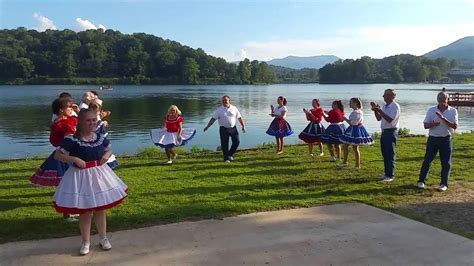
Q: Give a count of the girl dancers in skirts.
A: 8